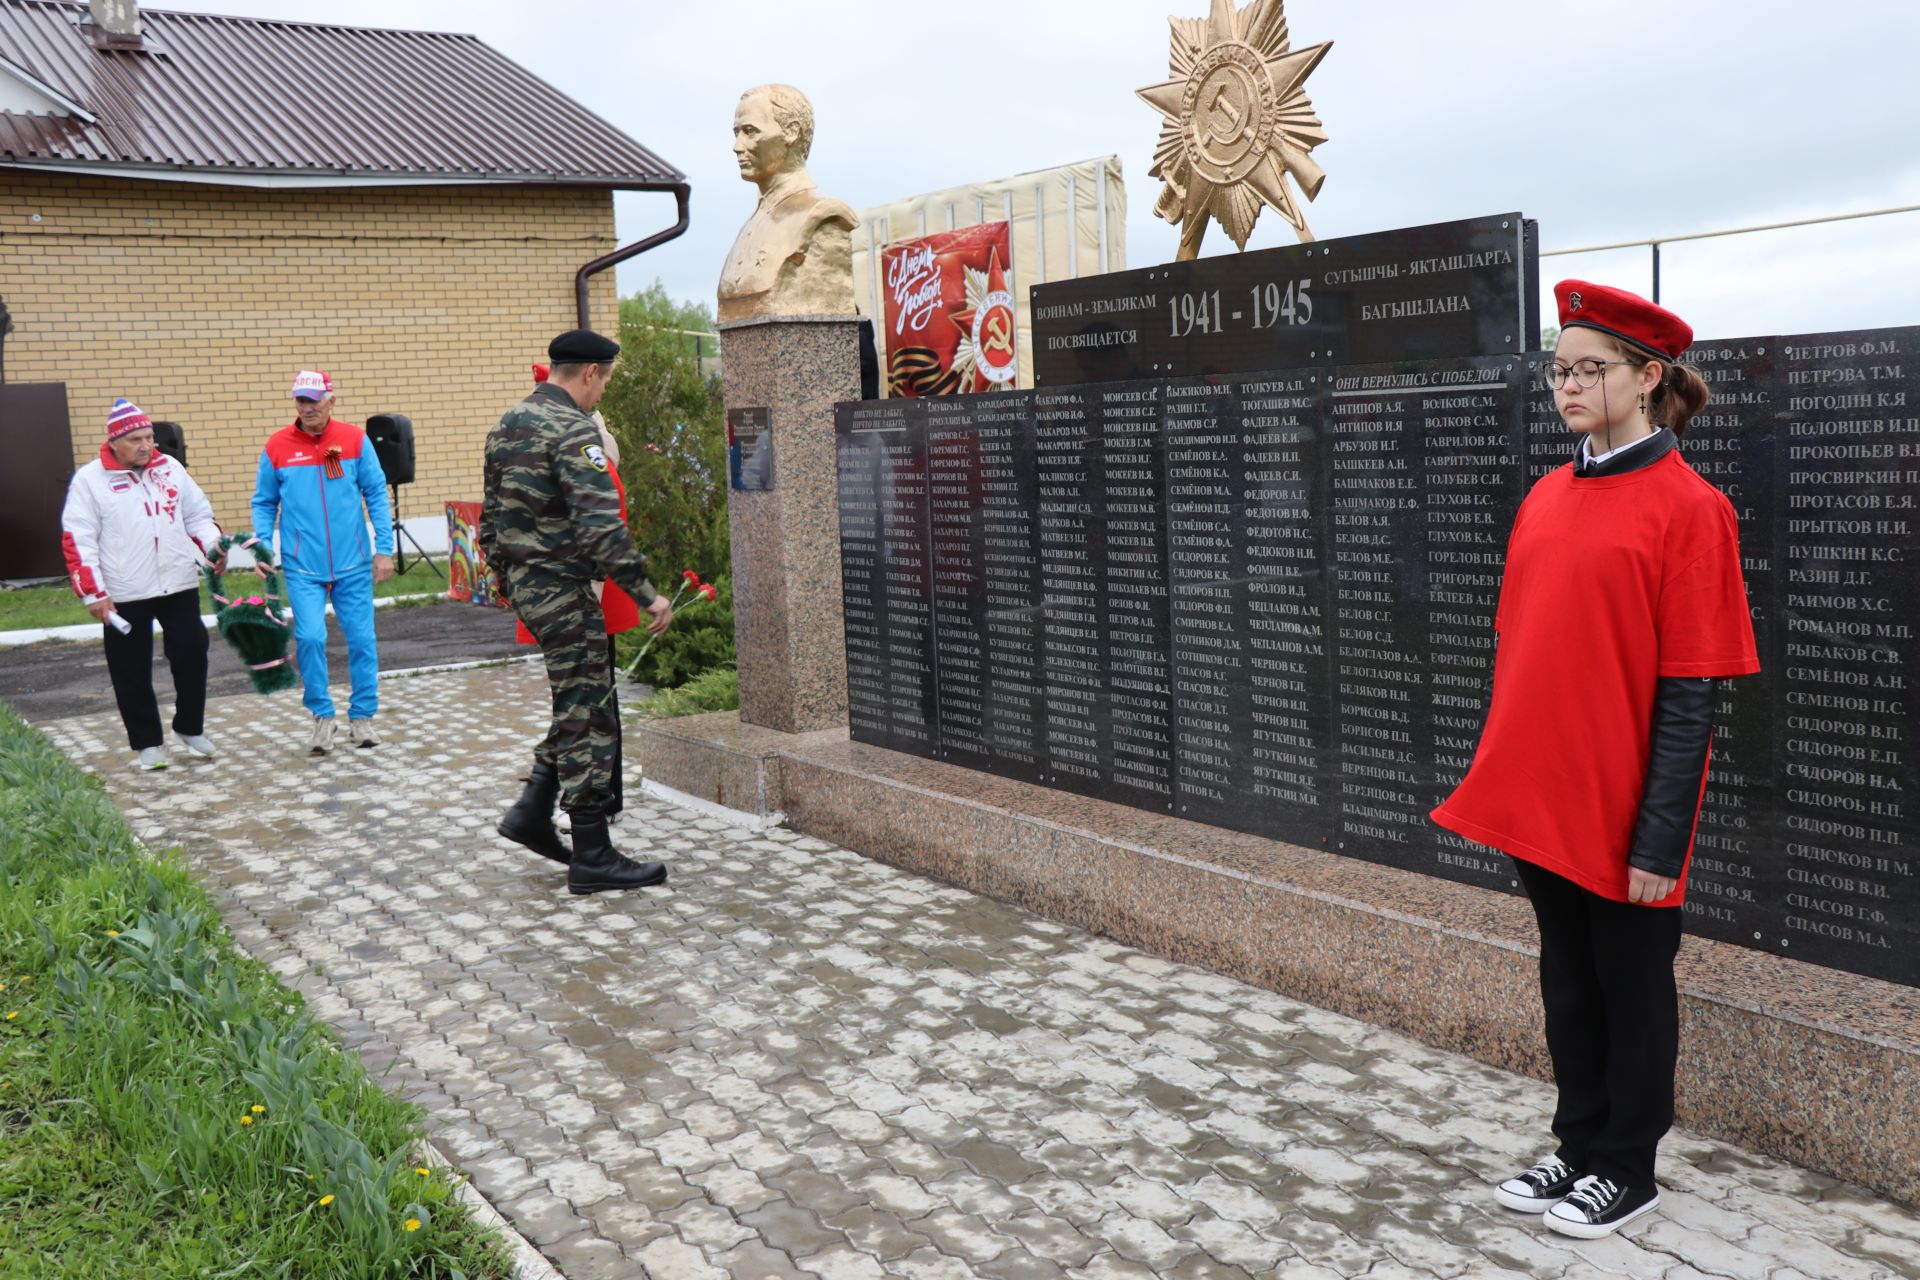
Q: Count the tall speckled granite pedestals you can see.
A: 1